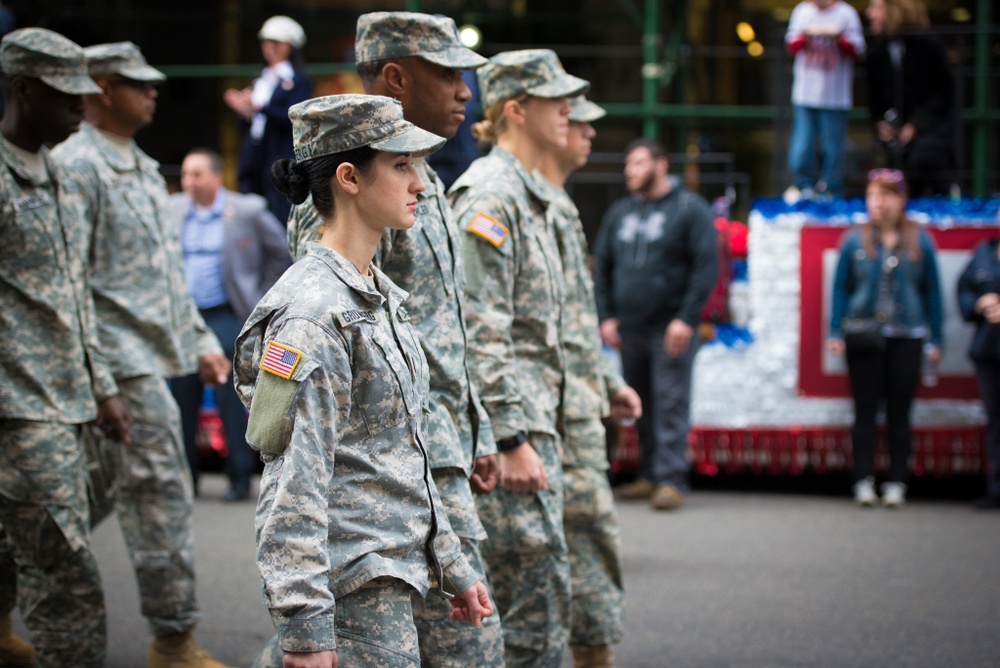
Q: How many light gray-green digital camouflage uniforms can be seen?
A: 6